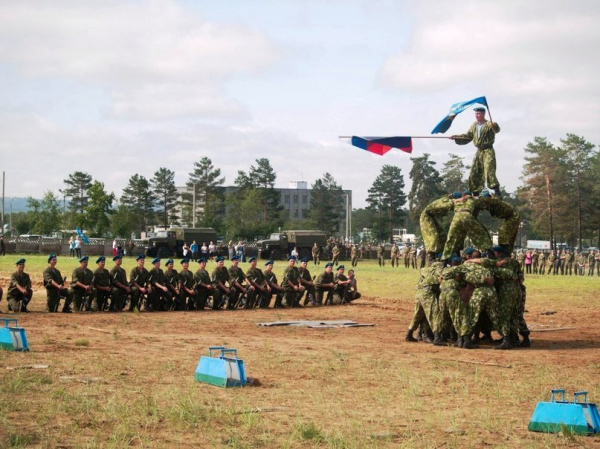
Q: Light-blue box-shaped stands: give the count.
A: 3